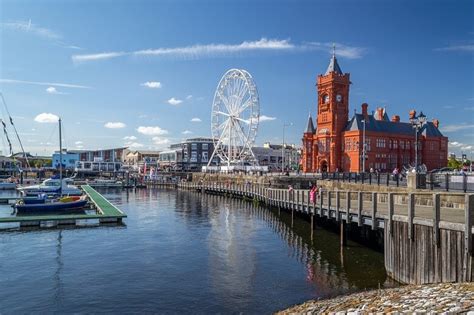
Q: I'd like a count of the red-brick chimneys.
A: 5